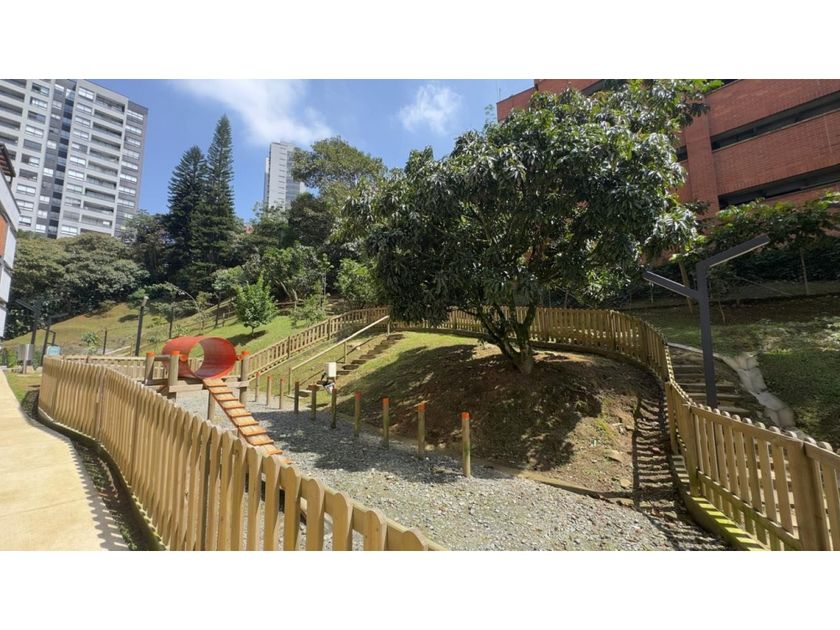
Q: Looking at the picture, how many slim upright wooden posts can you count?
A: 10